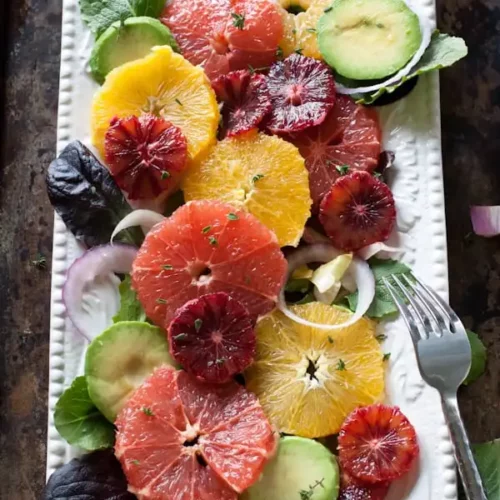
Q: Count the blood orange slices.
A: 7